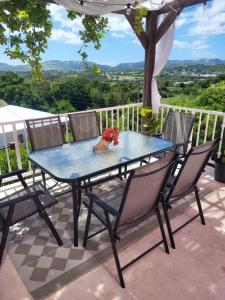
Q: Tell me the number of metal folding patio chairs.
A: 6